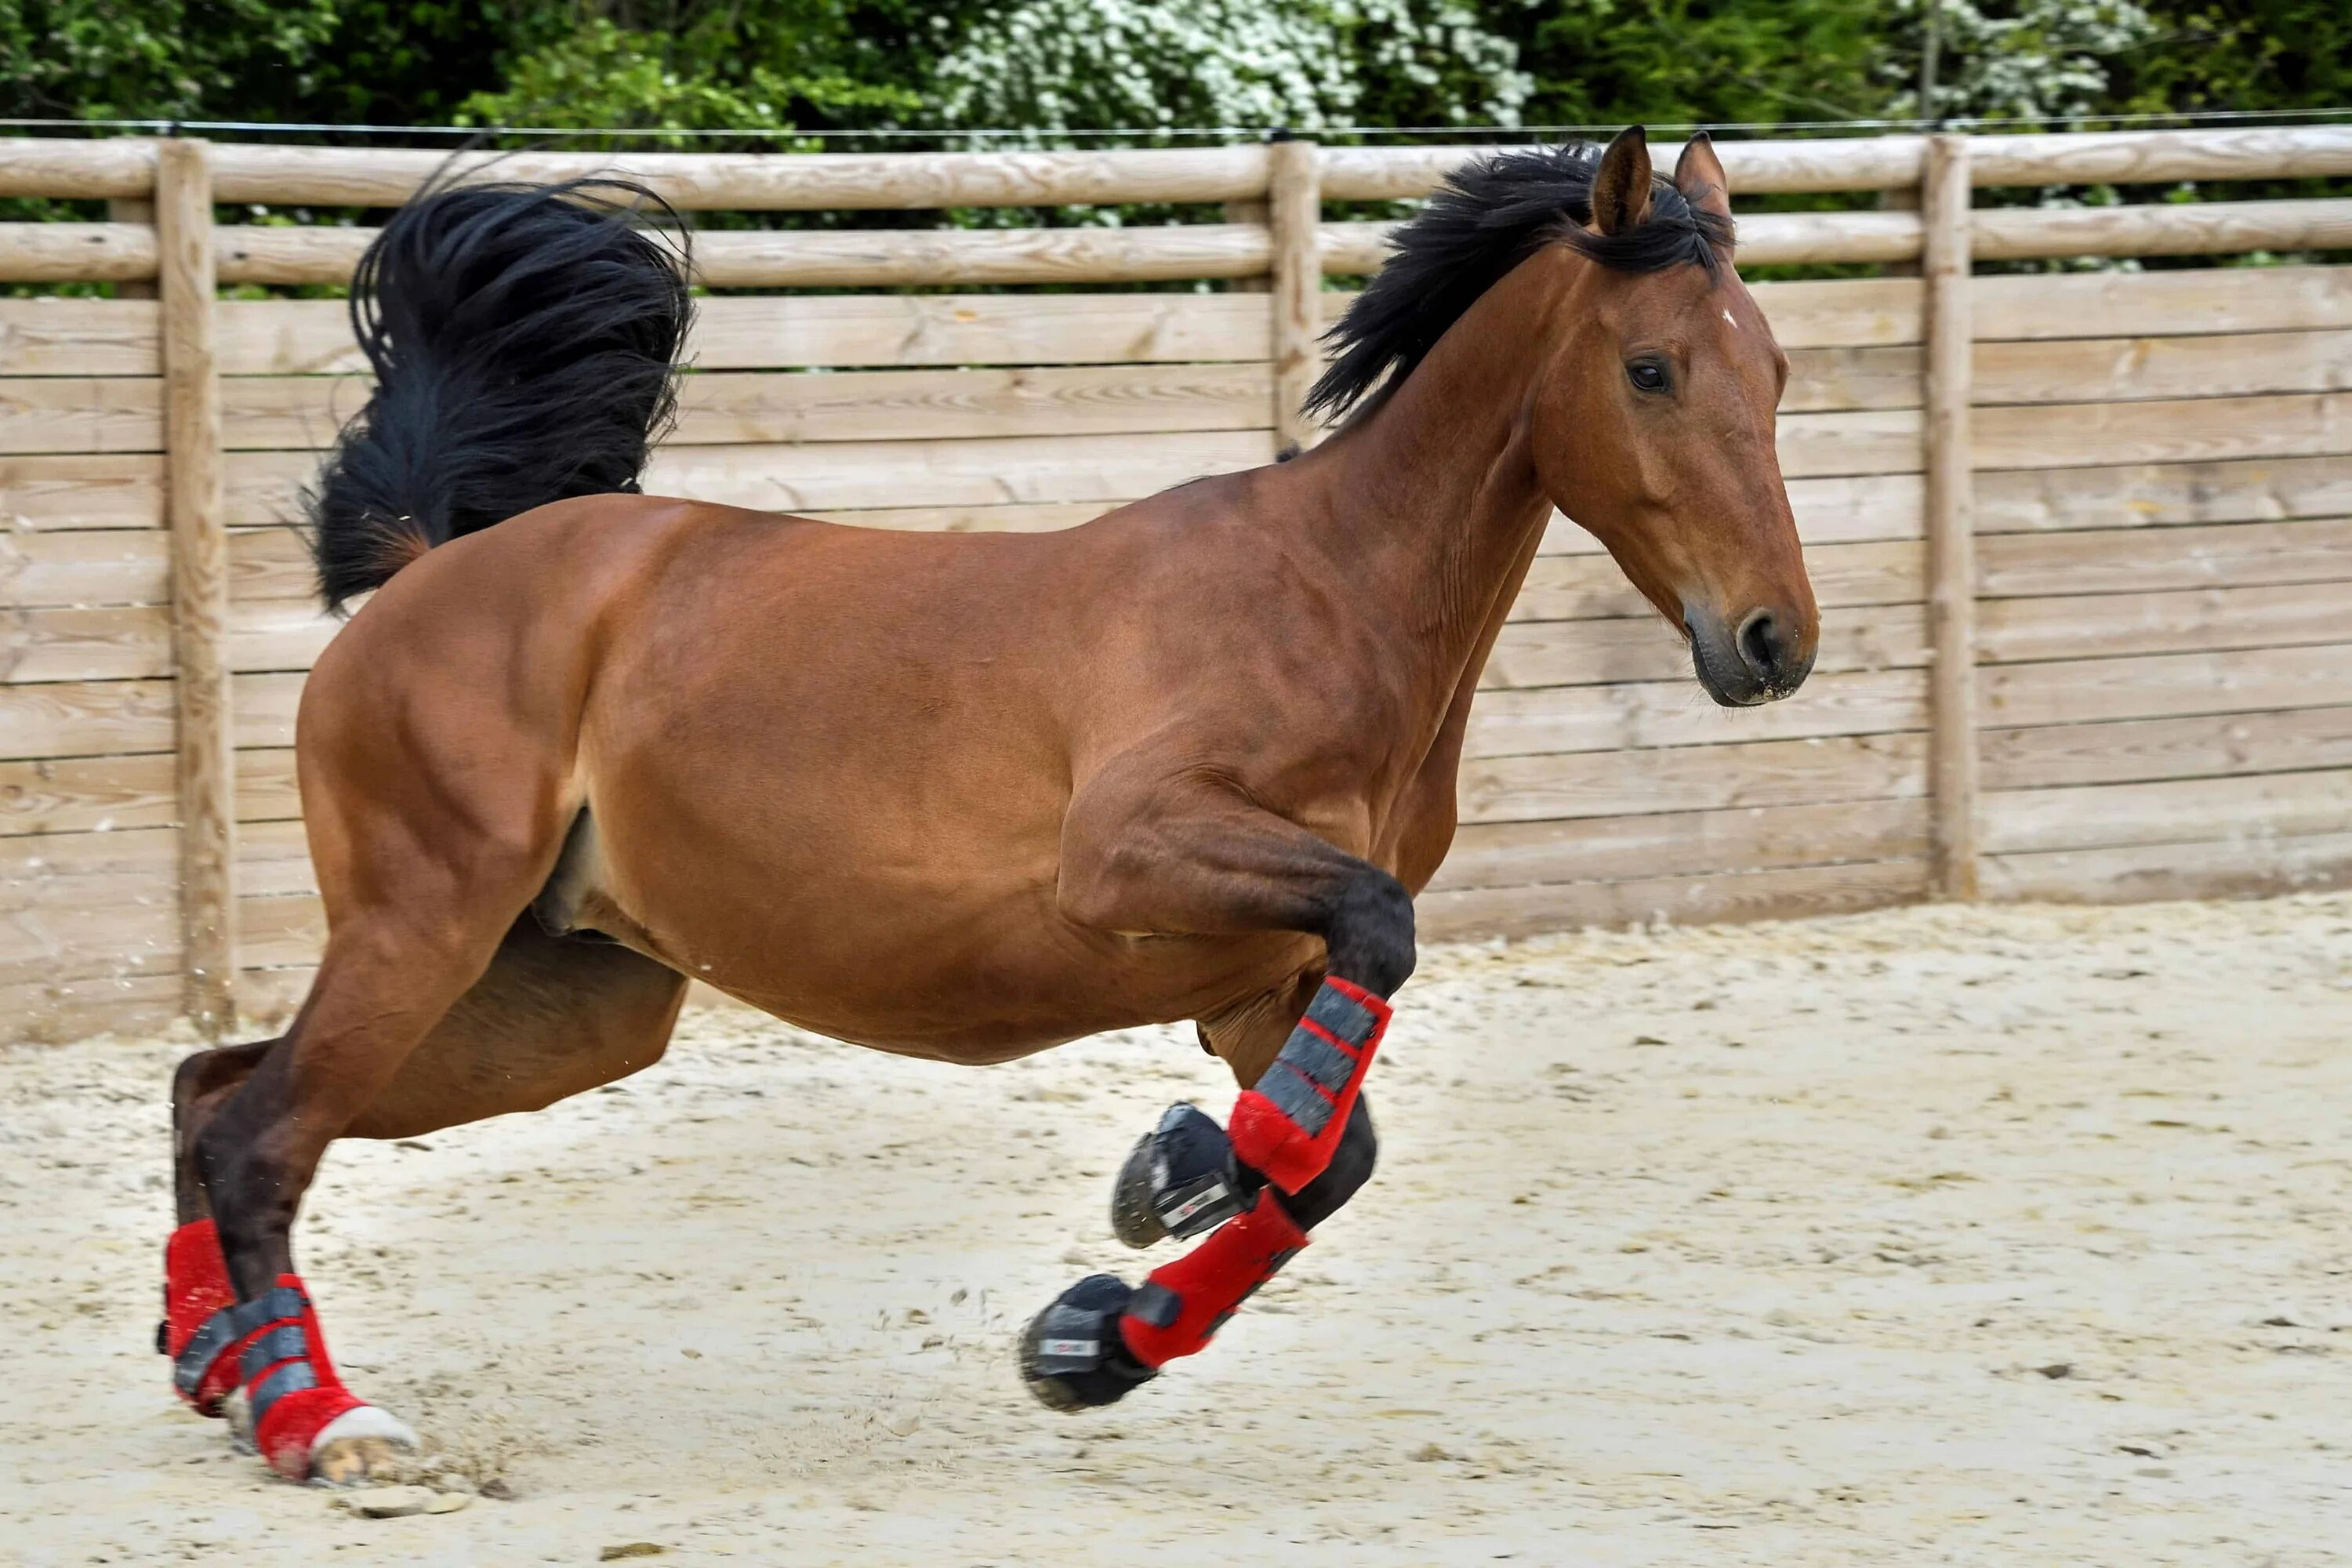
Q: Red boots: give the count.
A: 4